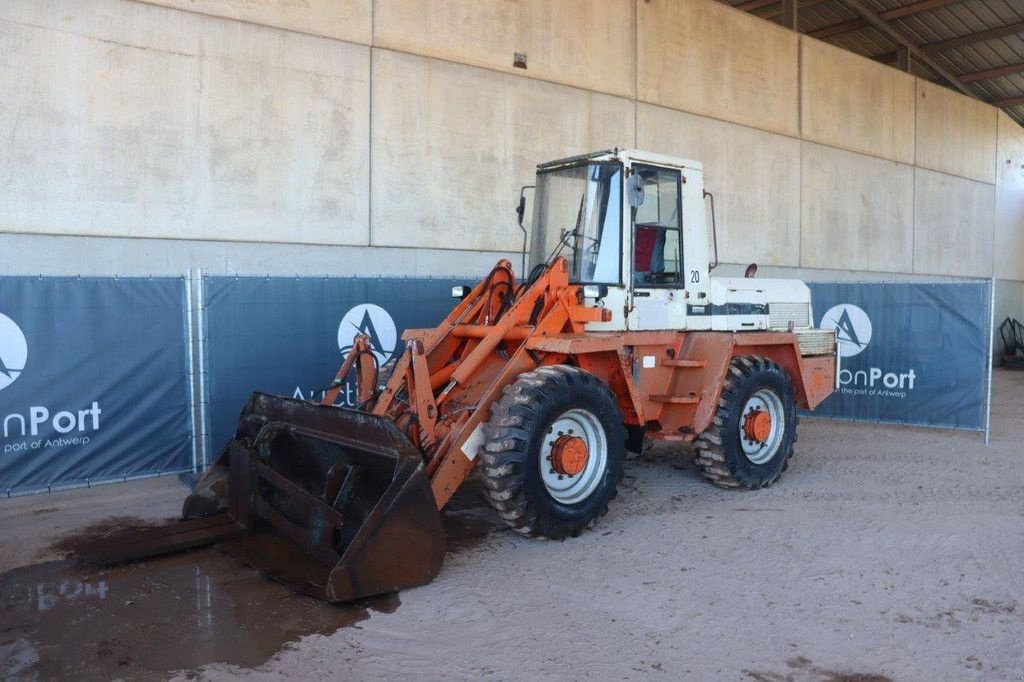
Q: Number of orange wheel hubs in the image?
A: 2